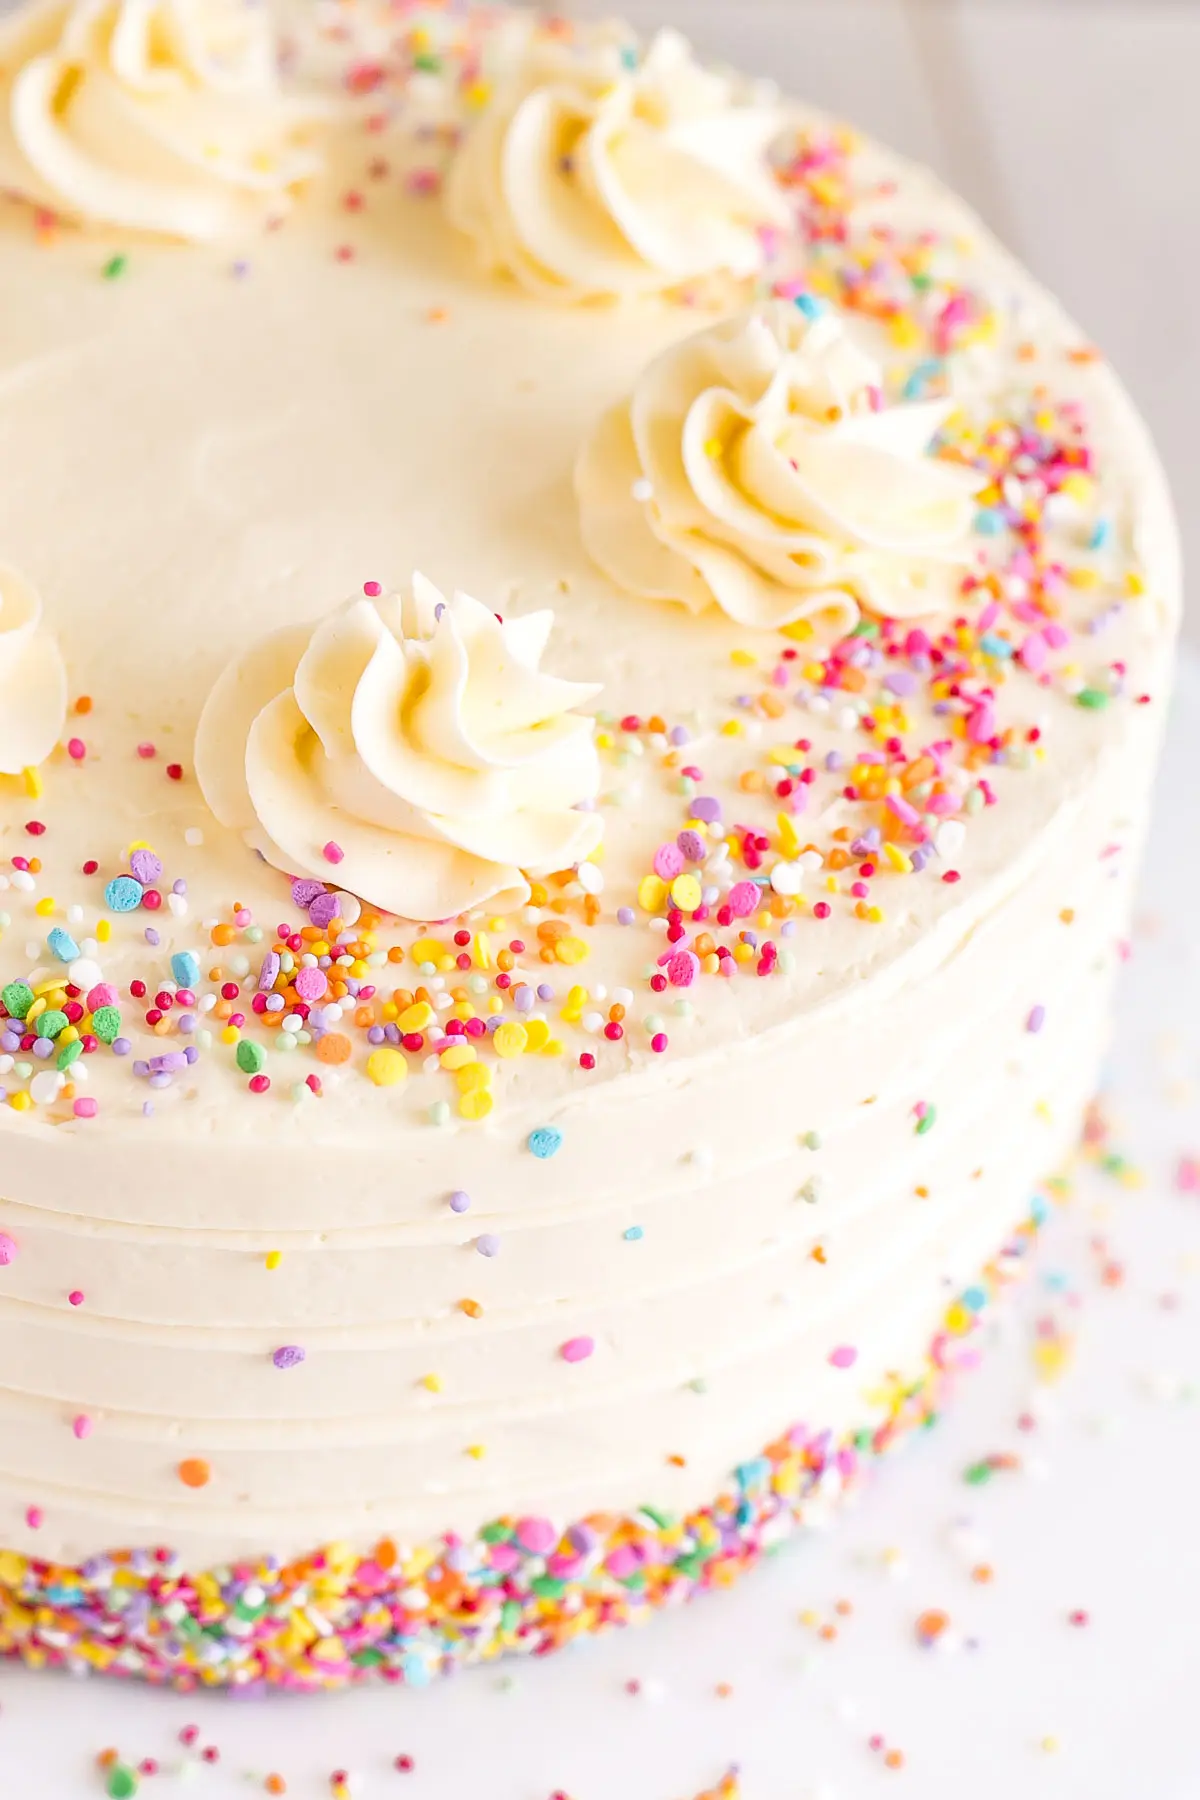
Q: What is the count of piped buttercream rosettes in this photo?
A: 5